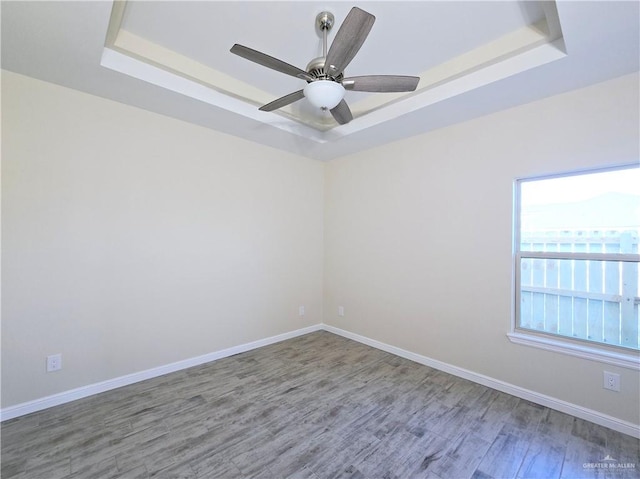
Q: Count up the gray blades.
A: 5